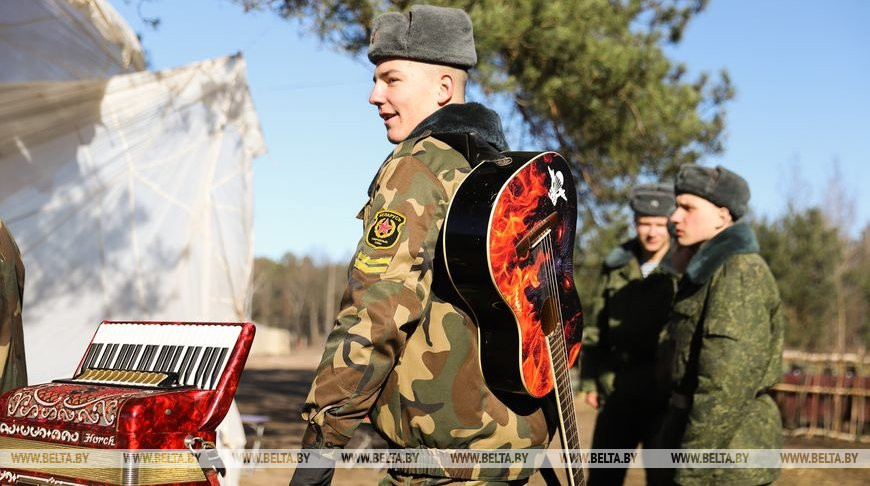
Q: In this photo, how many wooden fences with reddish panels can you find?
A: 1